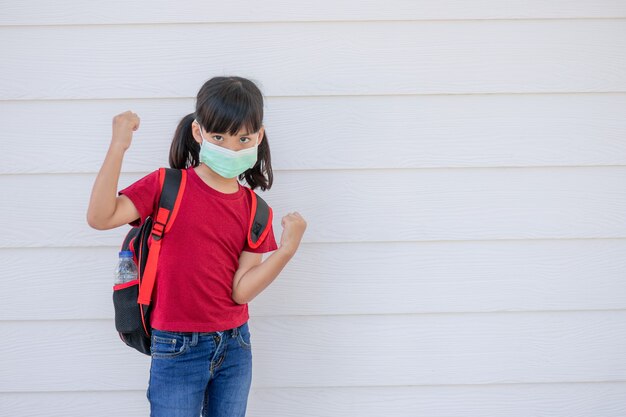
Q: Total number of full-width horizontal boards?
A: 5